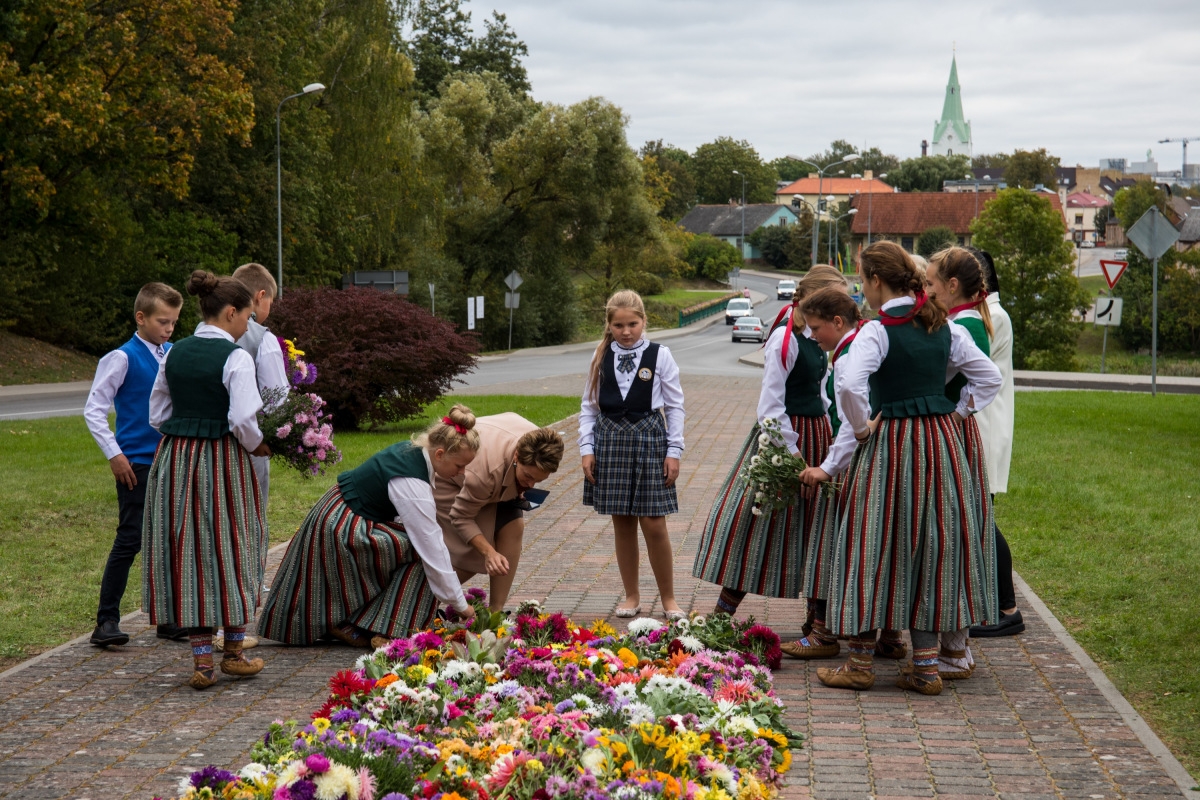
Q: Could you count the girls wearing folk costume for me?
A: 6